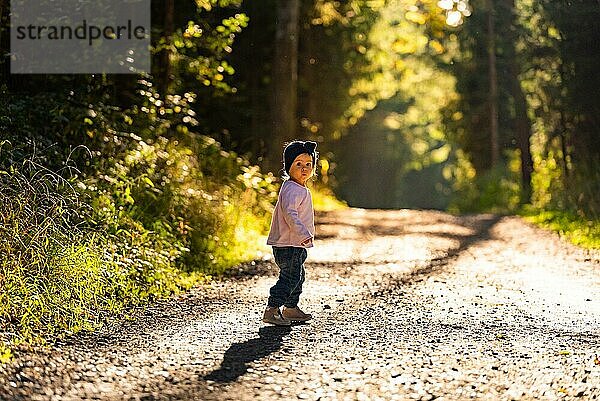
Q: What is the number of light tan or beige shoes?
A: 2